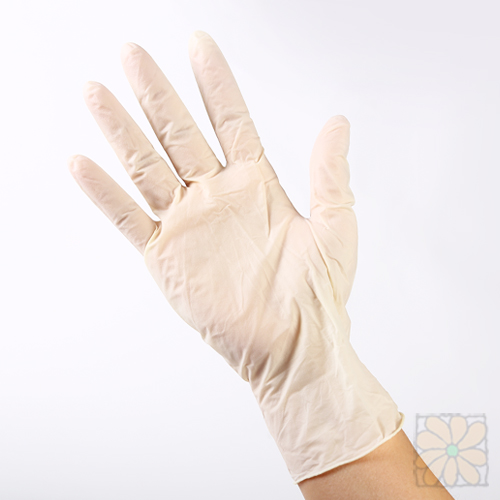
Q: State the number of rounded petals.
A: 9